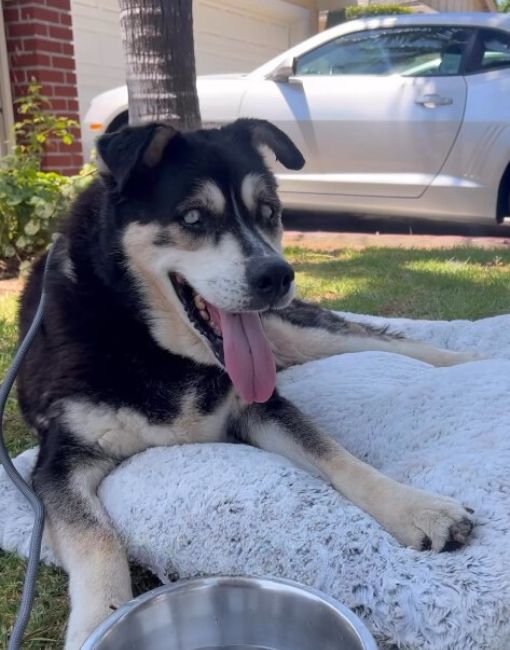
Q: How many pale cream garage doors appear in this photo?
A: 1